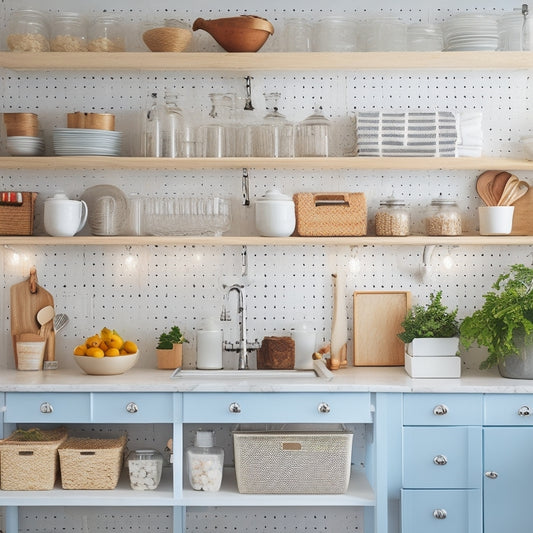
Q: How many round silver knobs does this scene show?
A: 9